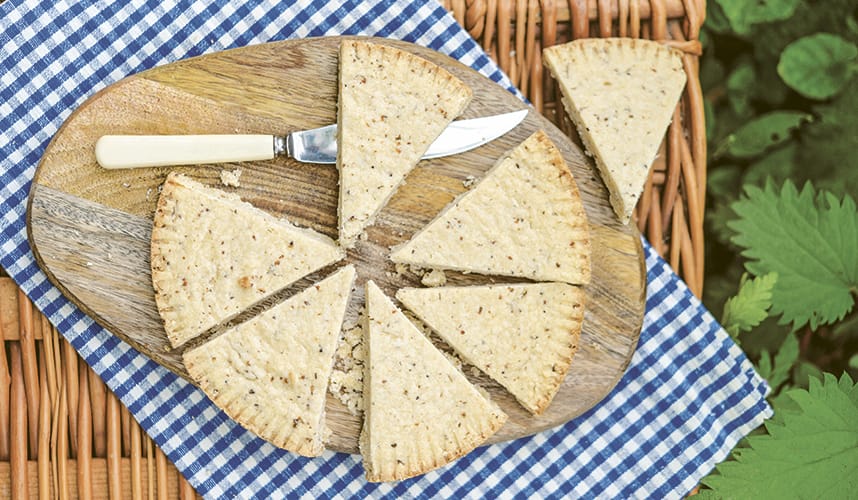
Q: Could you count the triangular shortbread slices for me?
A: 7